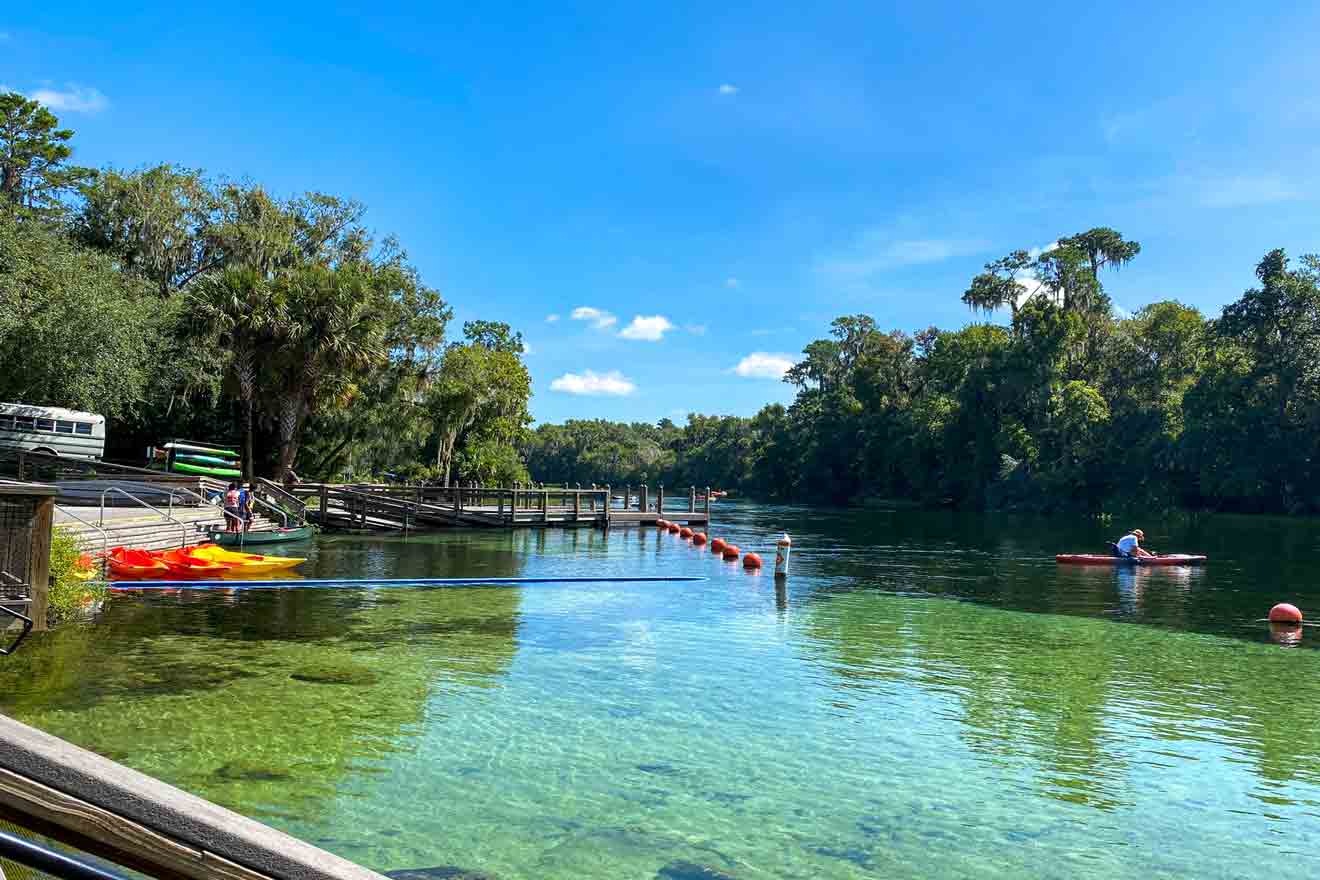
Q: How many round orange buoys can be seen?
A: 9